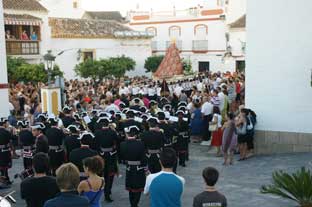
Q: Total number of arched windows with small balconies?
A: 3